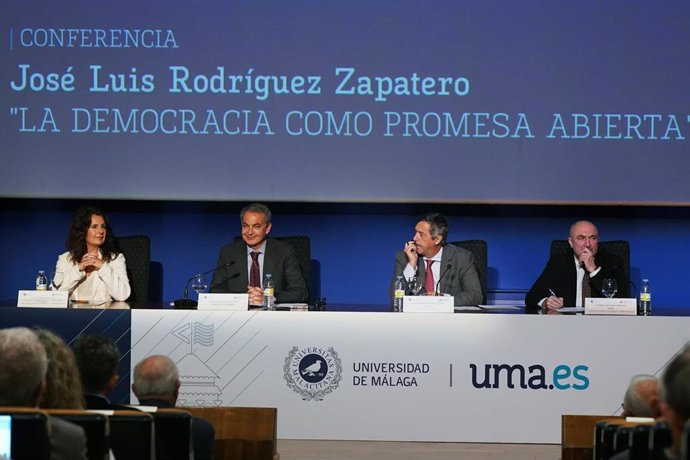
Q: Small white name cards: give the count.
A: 4